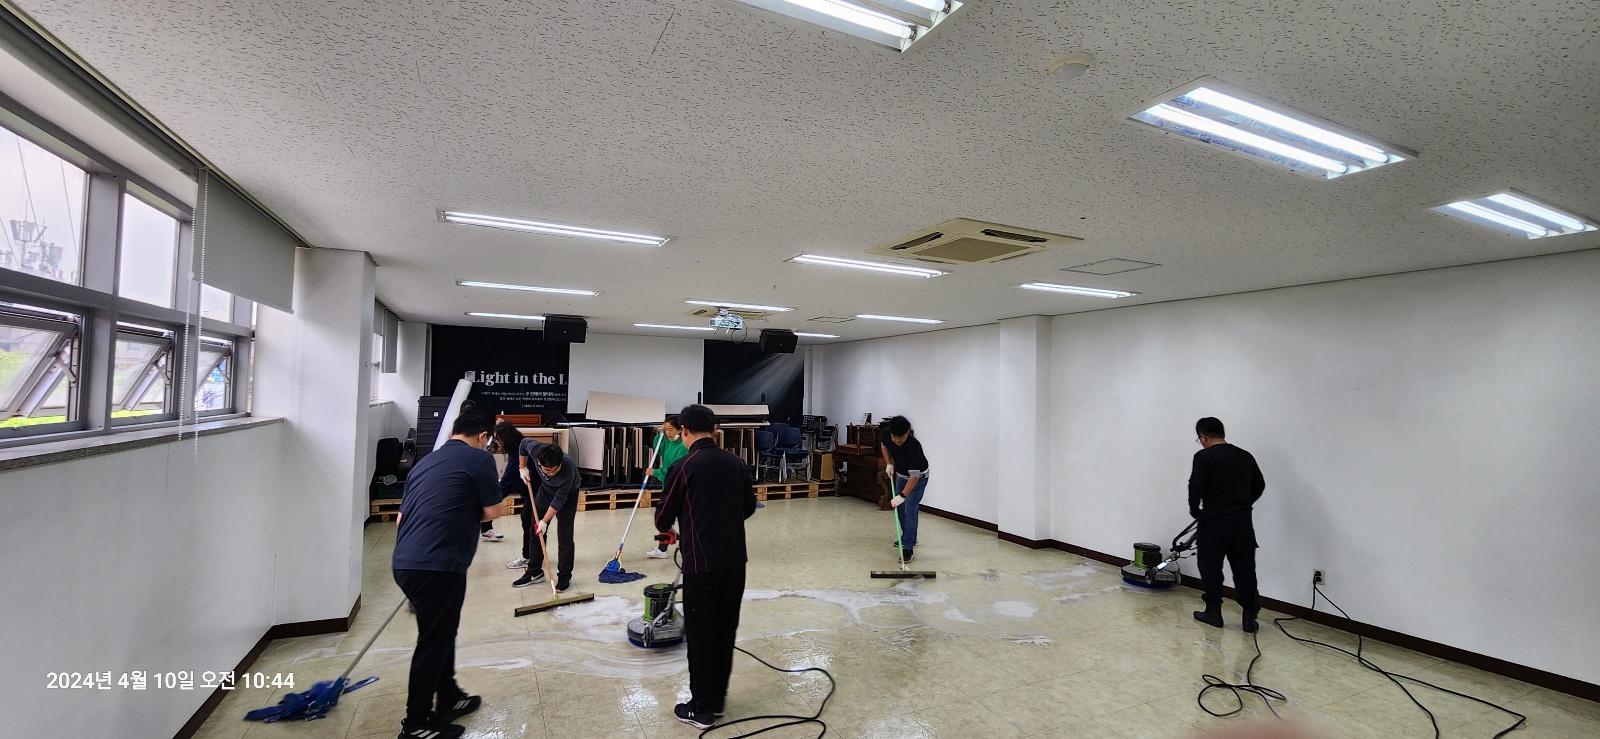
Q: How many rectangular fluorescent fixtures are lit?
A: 12